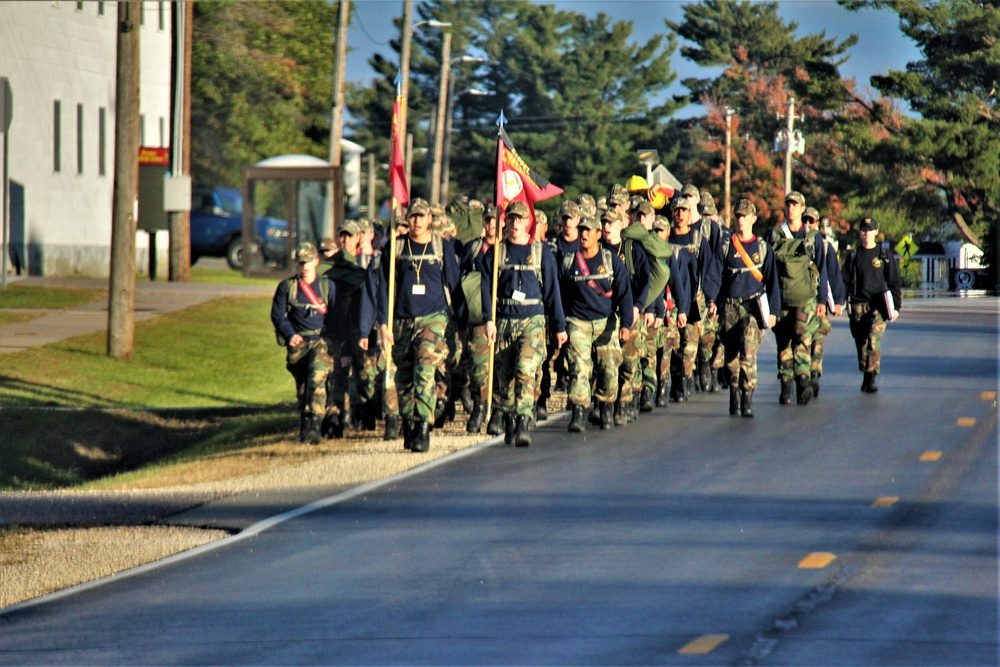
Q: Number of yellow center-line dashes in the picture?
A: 6